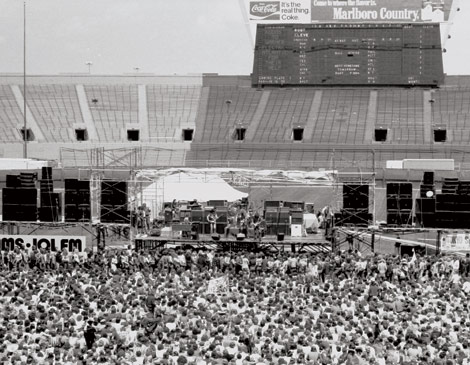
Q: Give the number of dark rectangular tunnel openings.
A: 8